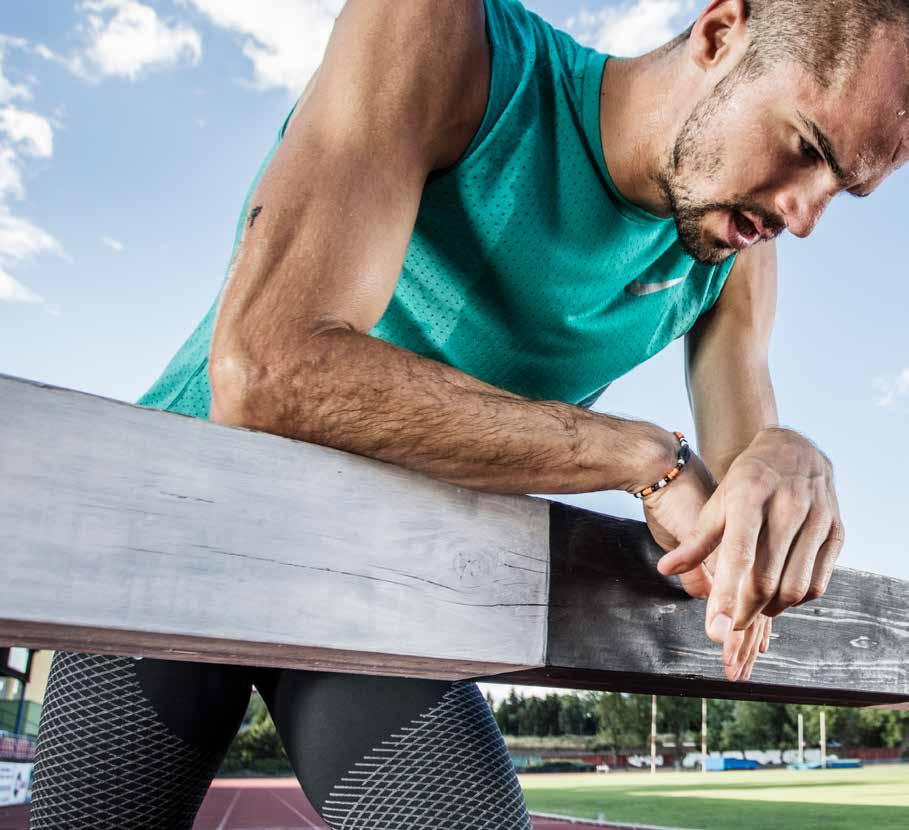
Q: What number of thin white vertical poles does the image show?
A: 4